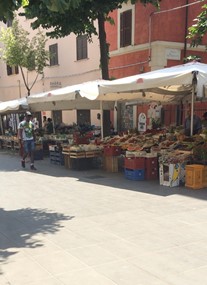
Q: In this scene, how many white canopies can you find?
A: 3